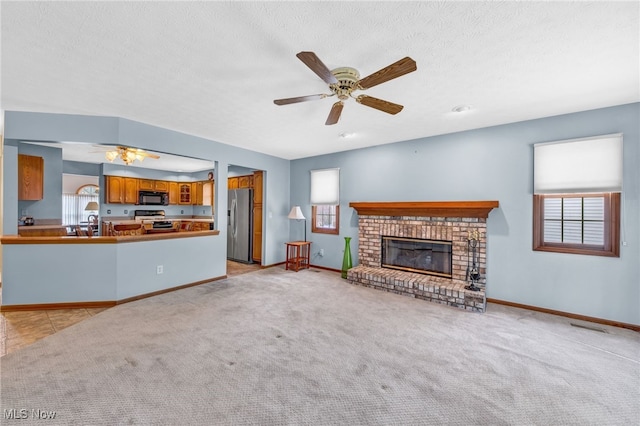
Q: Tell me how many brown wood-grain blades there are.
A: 5